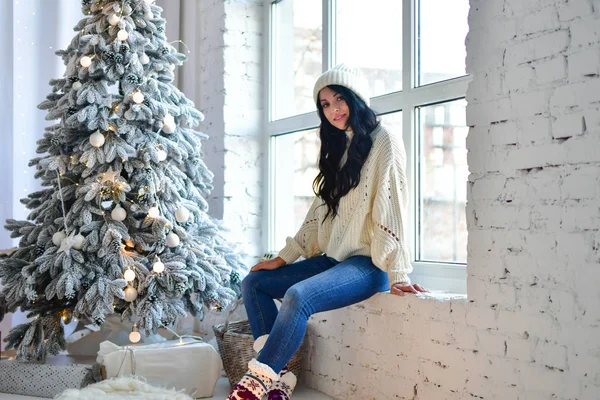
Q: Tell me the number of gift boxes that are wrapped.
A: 2